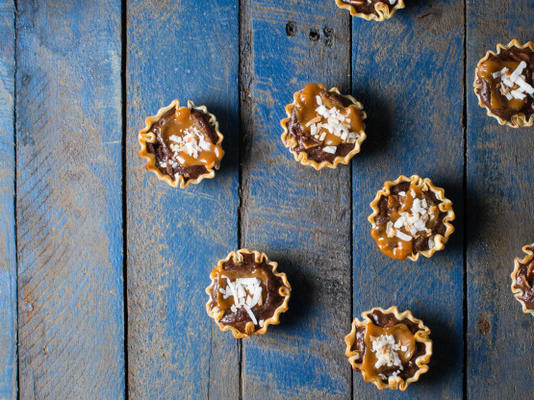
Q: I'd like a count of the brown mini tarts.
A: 8